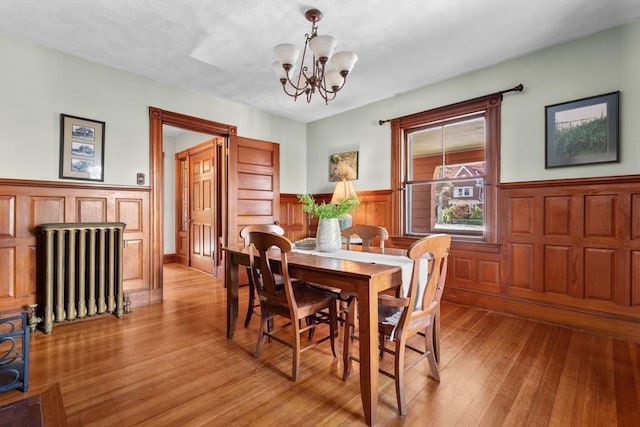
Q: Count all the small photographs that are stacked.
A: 3